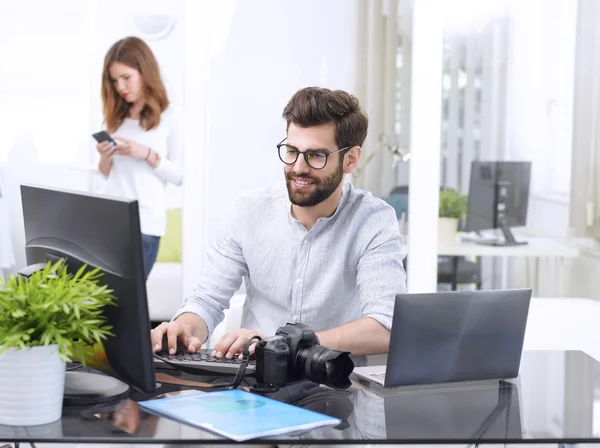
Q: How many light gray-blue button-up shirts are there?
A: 1